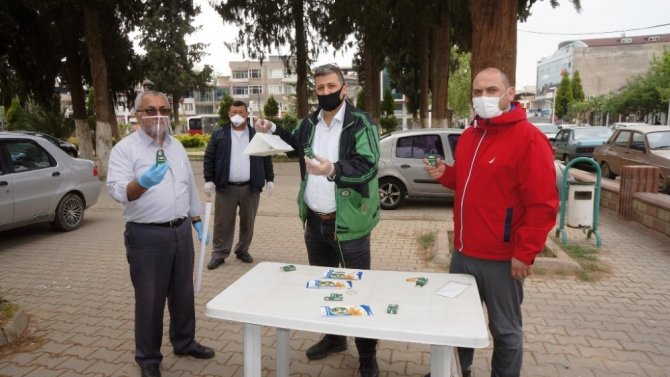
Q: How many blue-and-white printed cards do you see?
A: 3